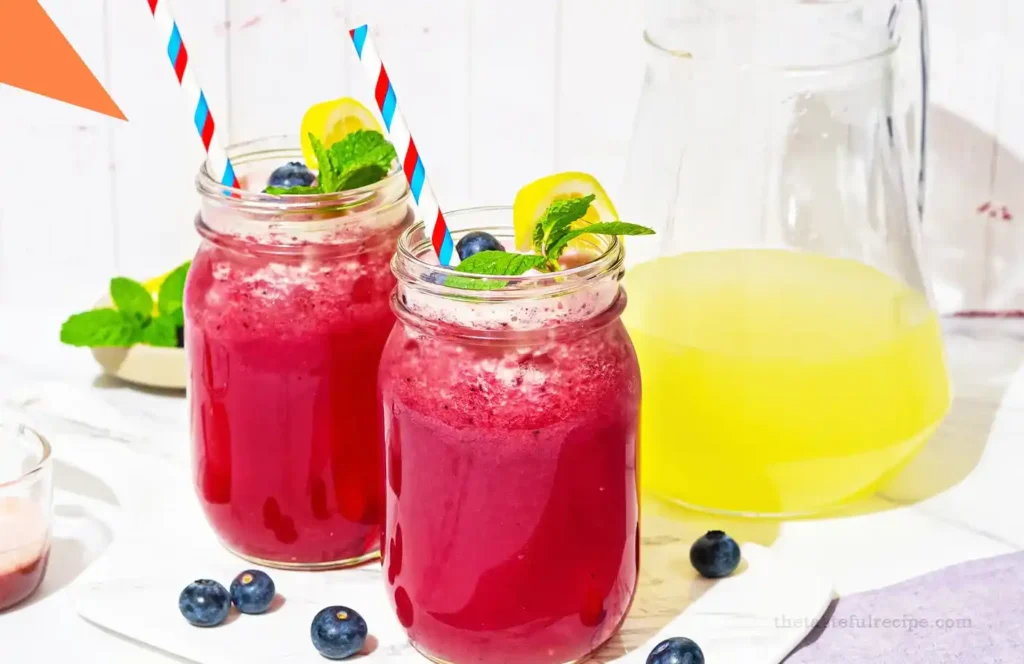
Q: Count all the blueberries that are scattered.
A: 5